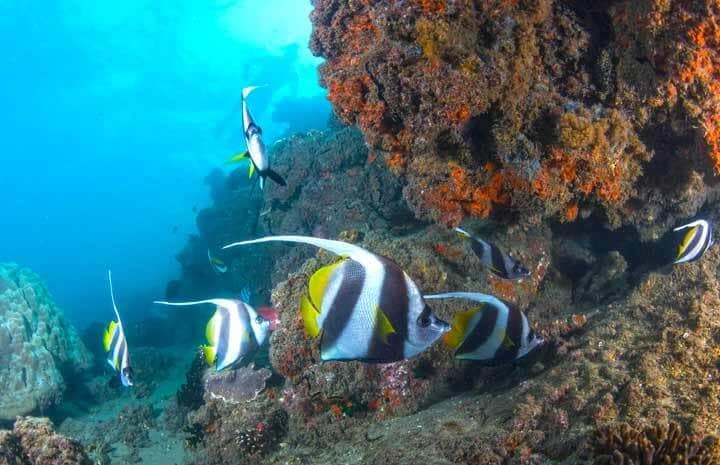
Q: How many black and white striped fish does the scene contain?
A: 7